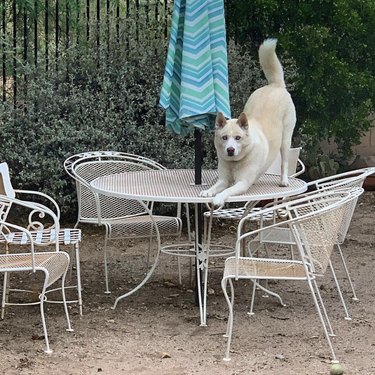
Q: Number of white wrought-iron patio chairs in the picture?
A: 6